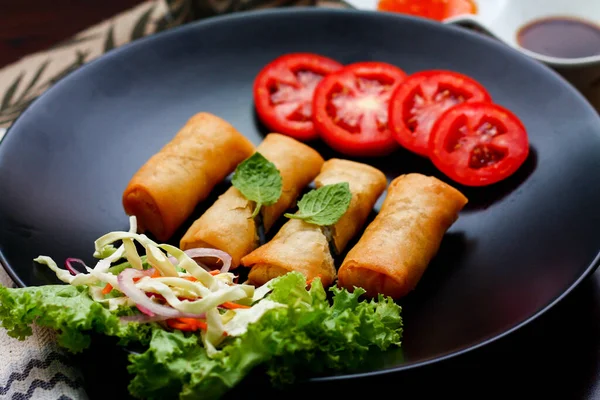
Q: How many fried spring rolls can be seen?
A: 4